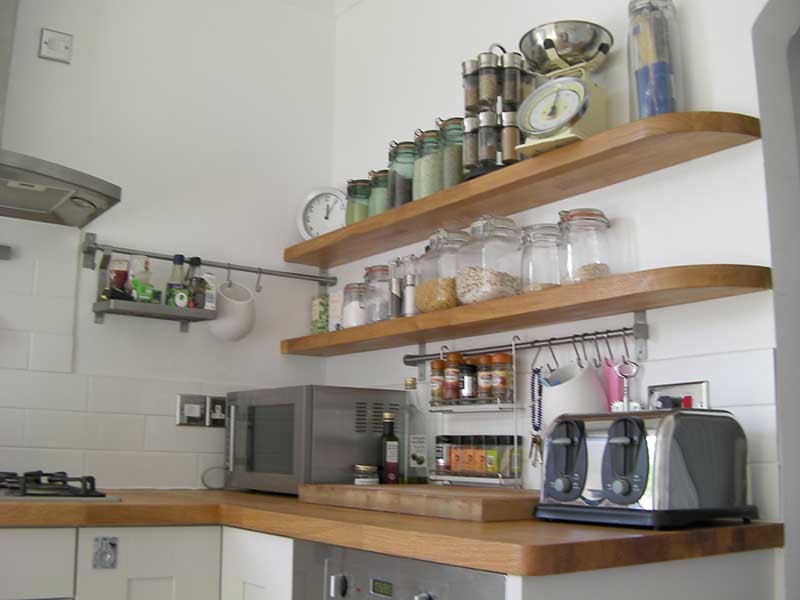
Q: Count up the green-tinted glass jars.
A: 5